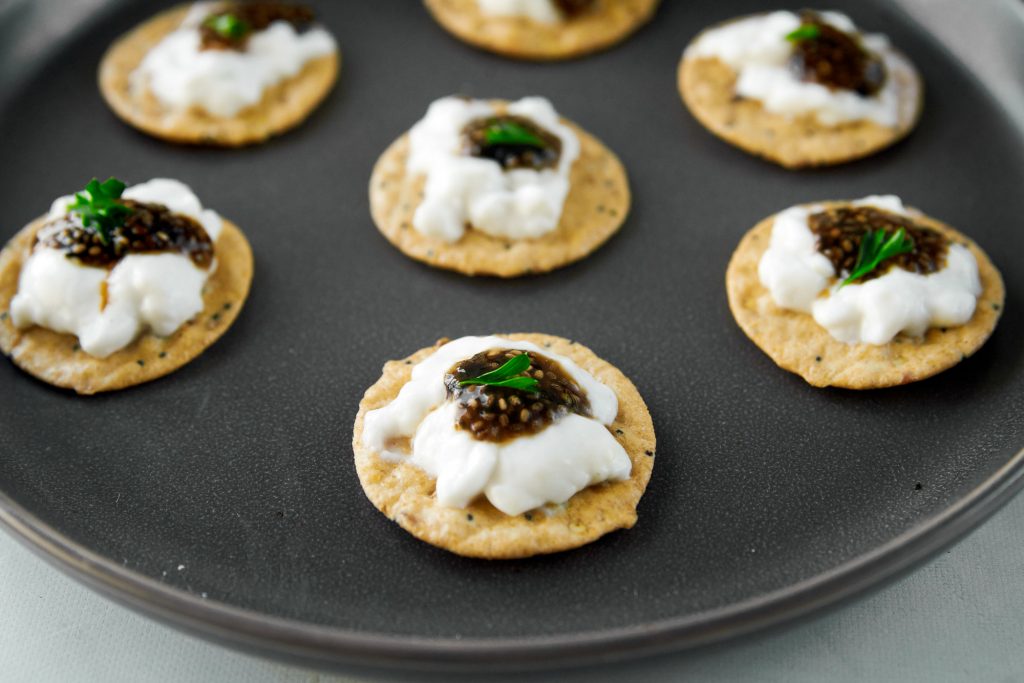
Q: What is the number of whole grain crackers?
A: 7